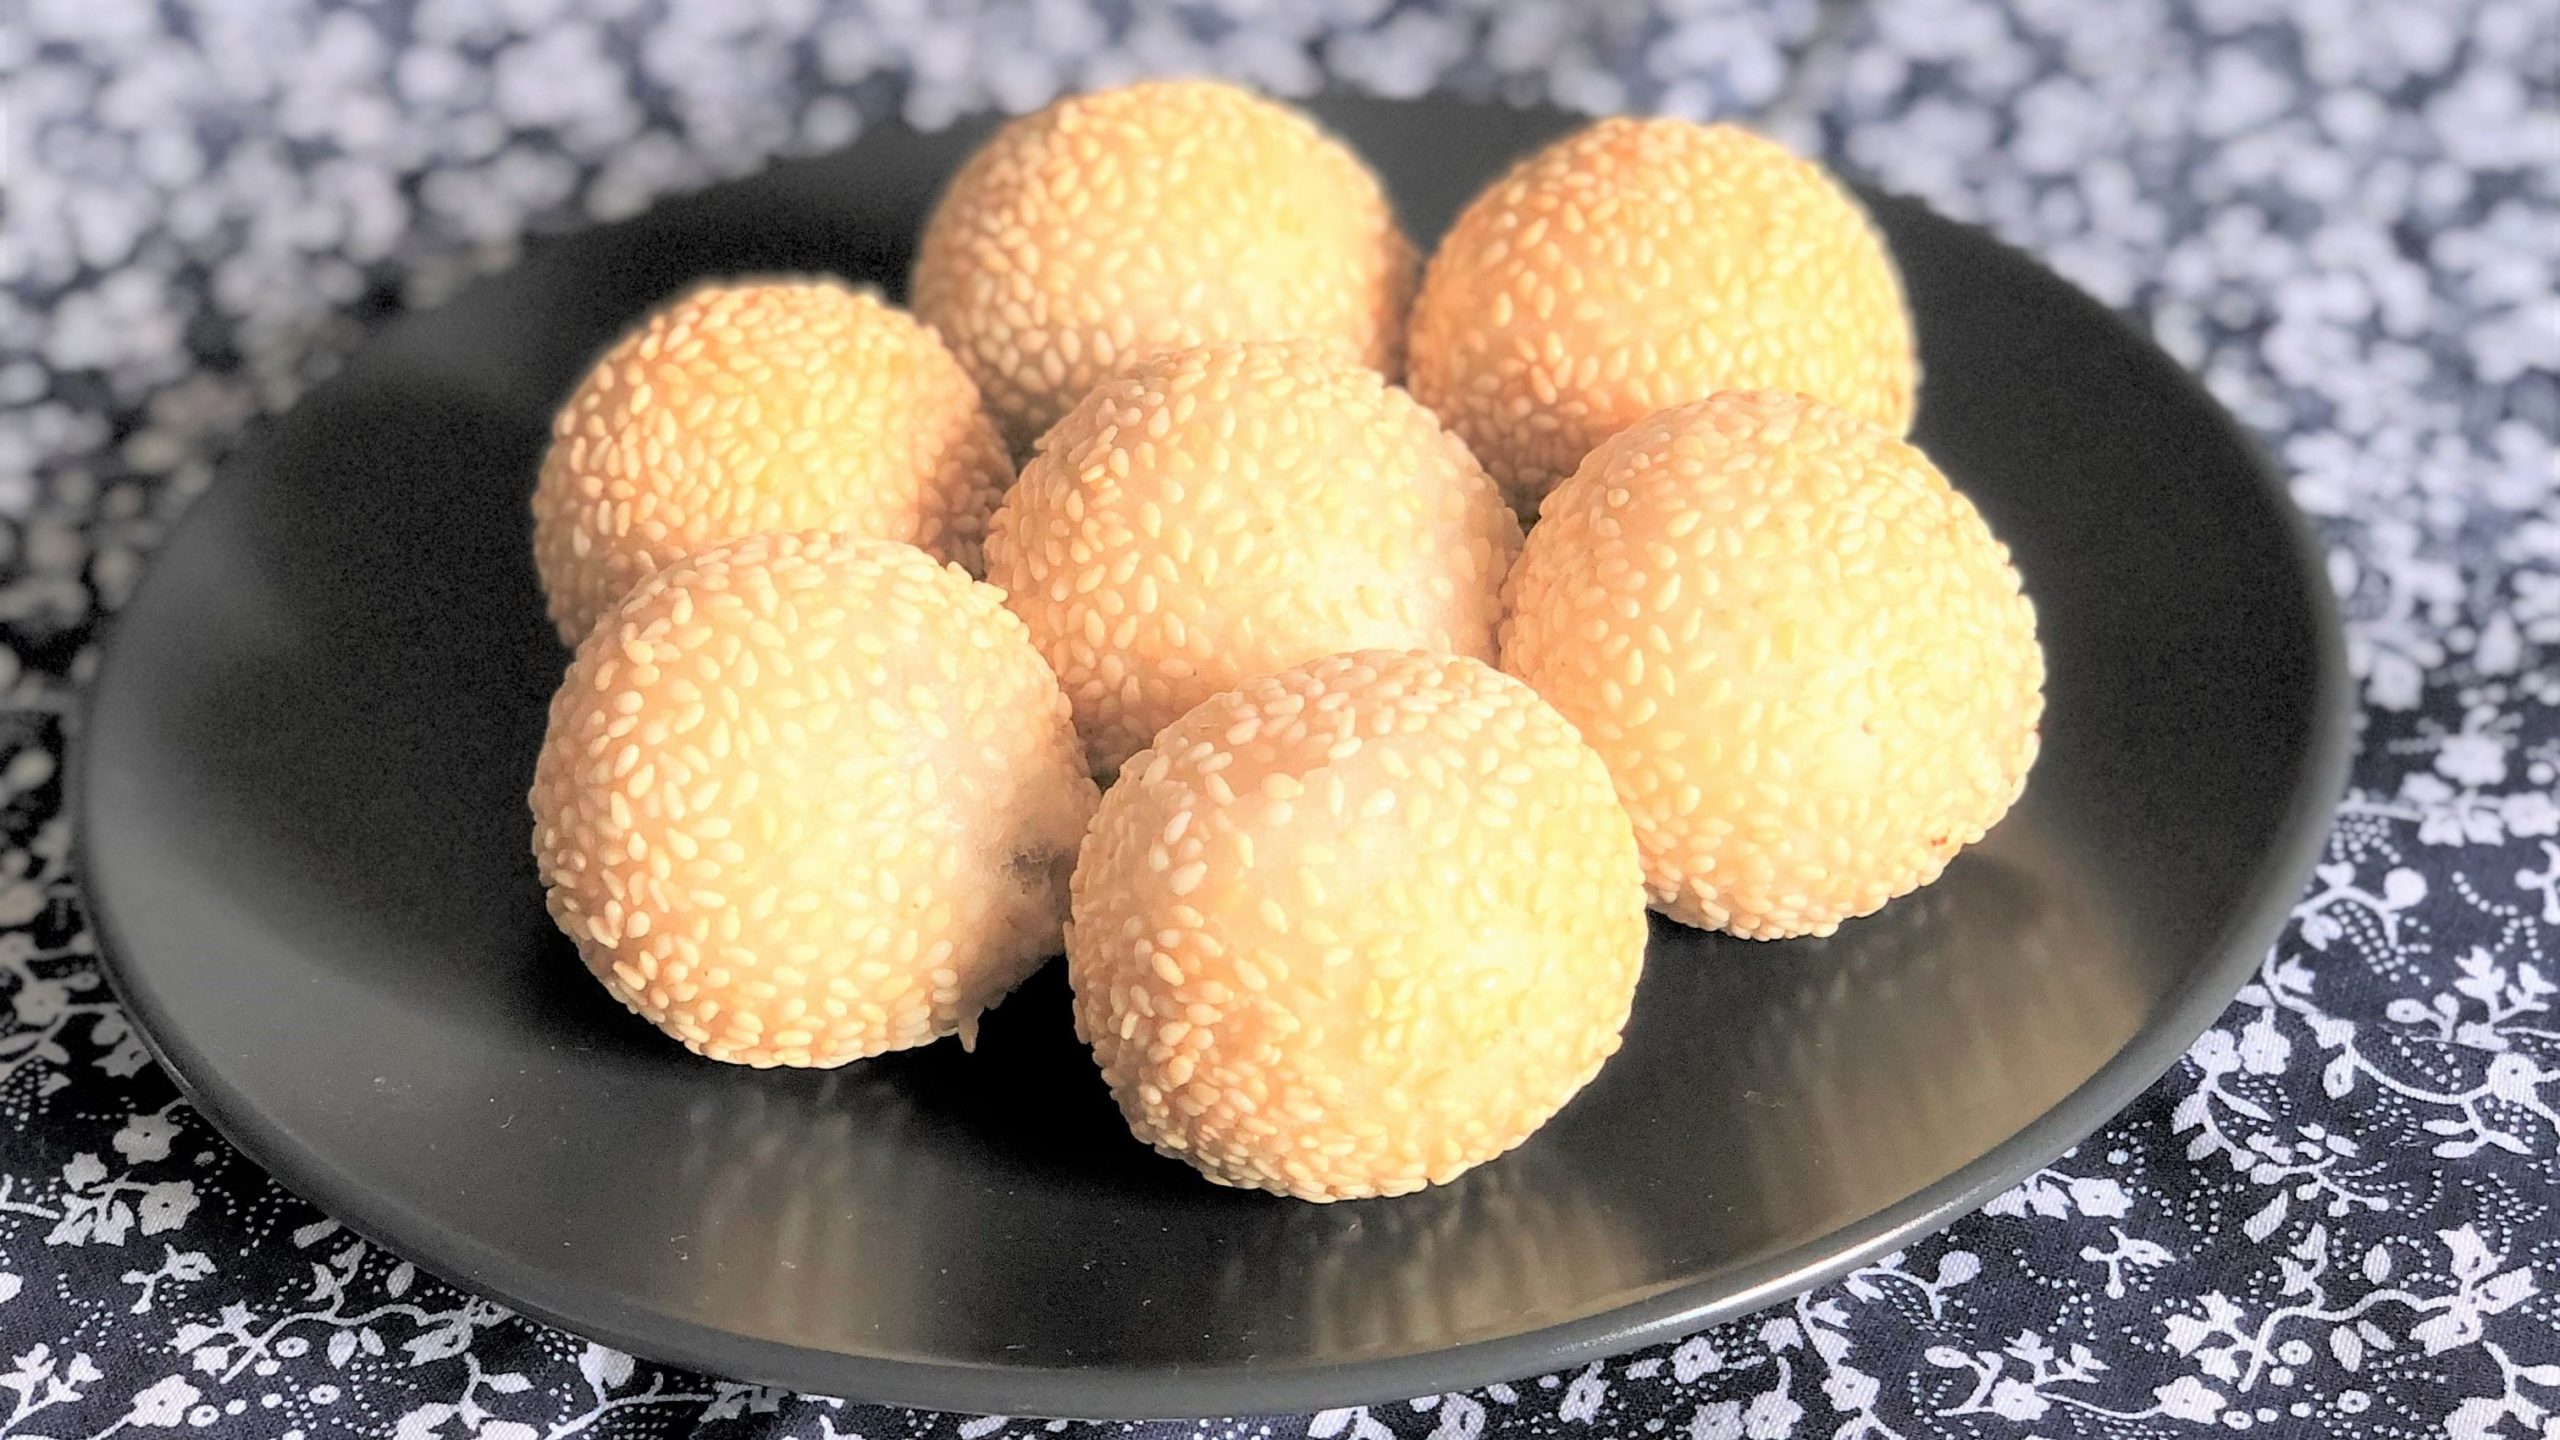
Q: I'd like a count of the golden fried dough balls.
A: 7